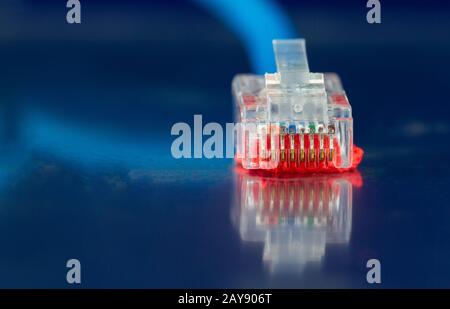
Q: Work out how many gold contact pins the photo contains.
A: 8